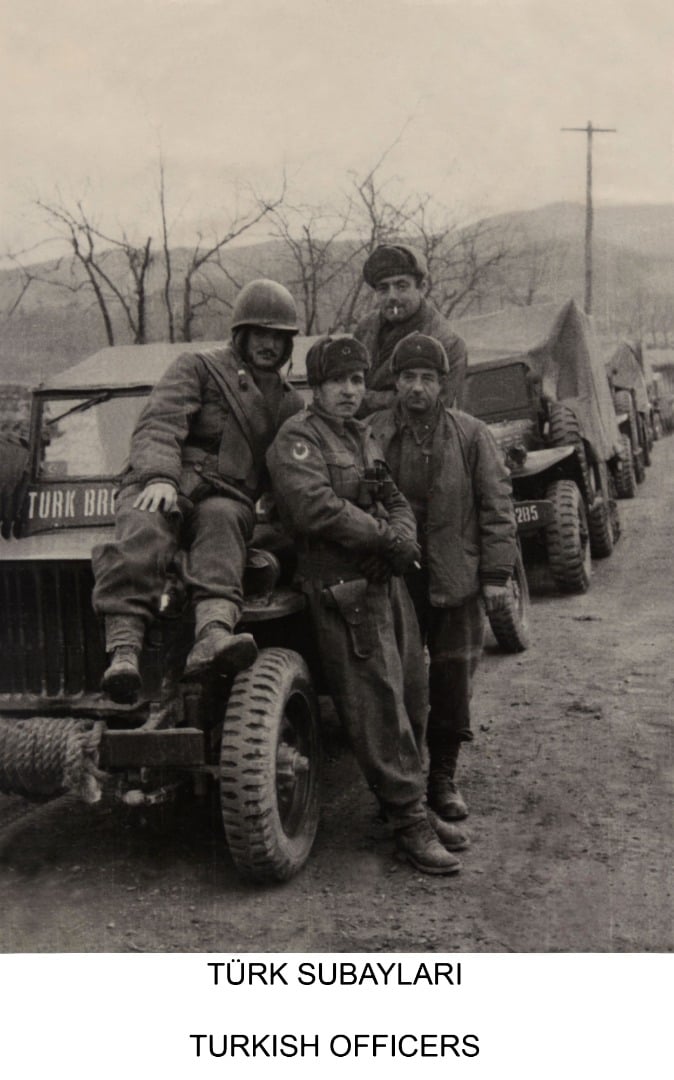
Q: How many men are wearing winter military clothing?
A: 4